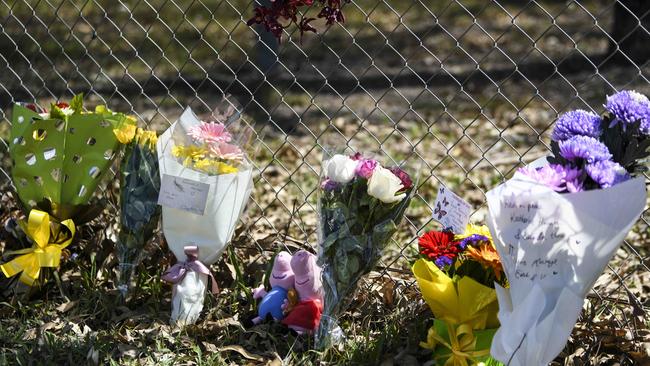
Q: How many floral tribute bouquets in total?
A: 6